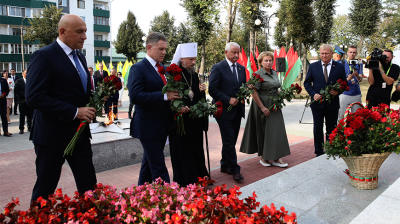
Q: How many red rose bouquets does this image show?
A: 6